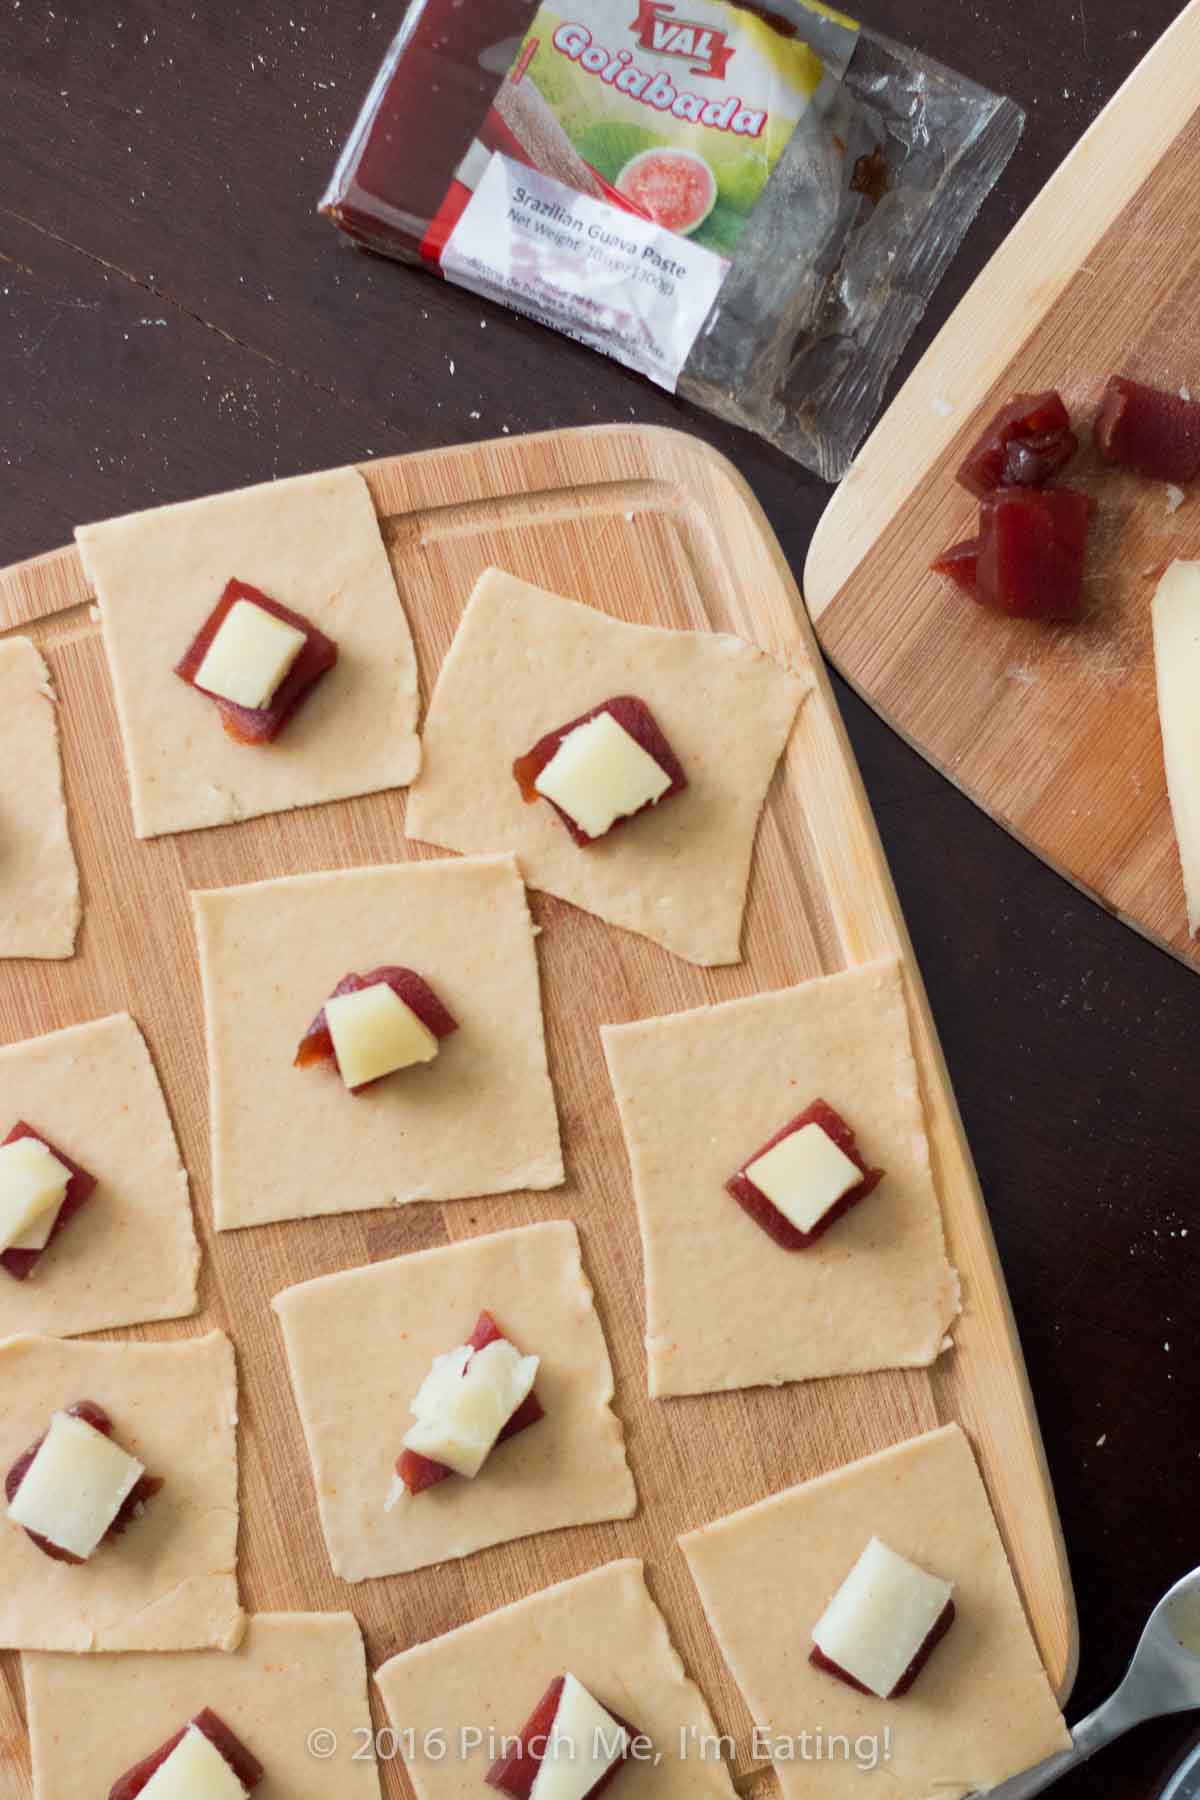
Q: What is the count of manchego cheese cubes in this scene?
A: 10